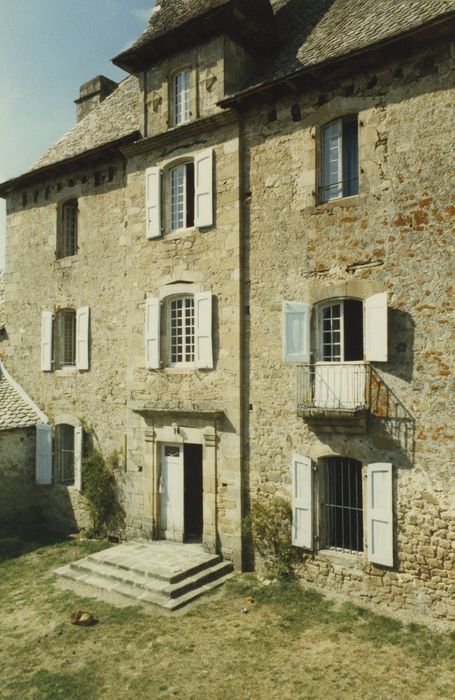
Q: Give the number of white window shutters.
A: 12